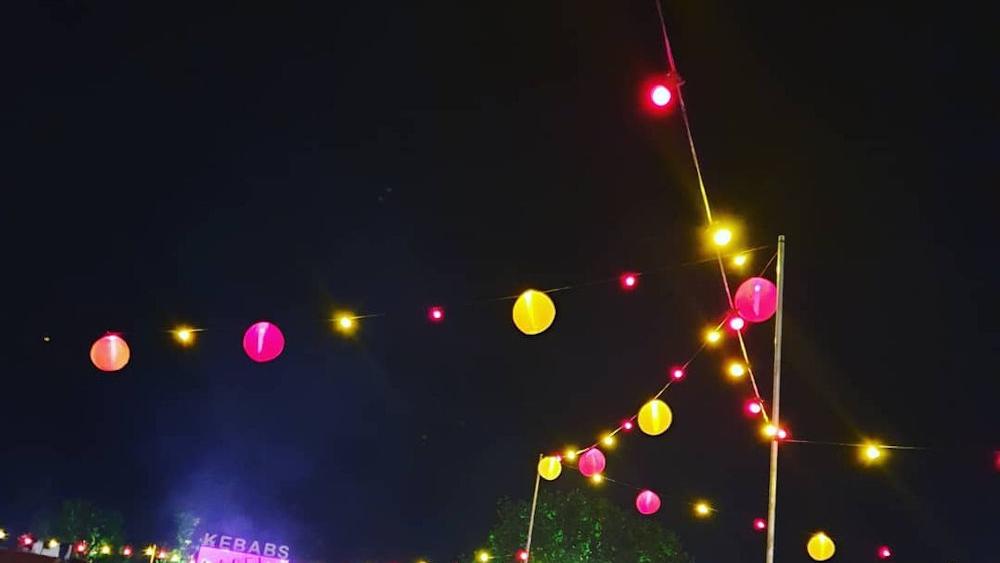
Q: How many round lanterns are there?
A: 9